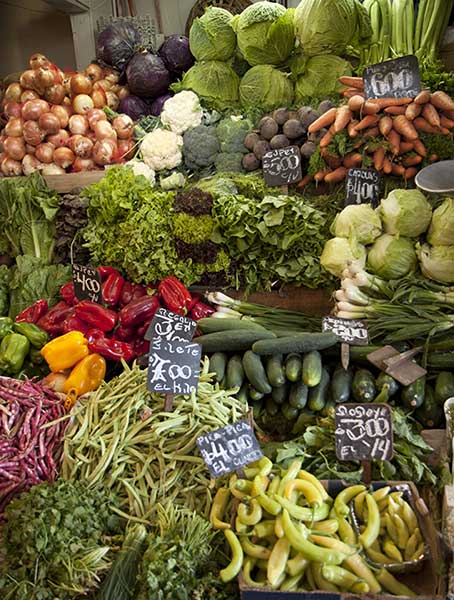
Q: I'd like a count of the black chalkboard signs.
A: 9